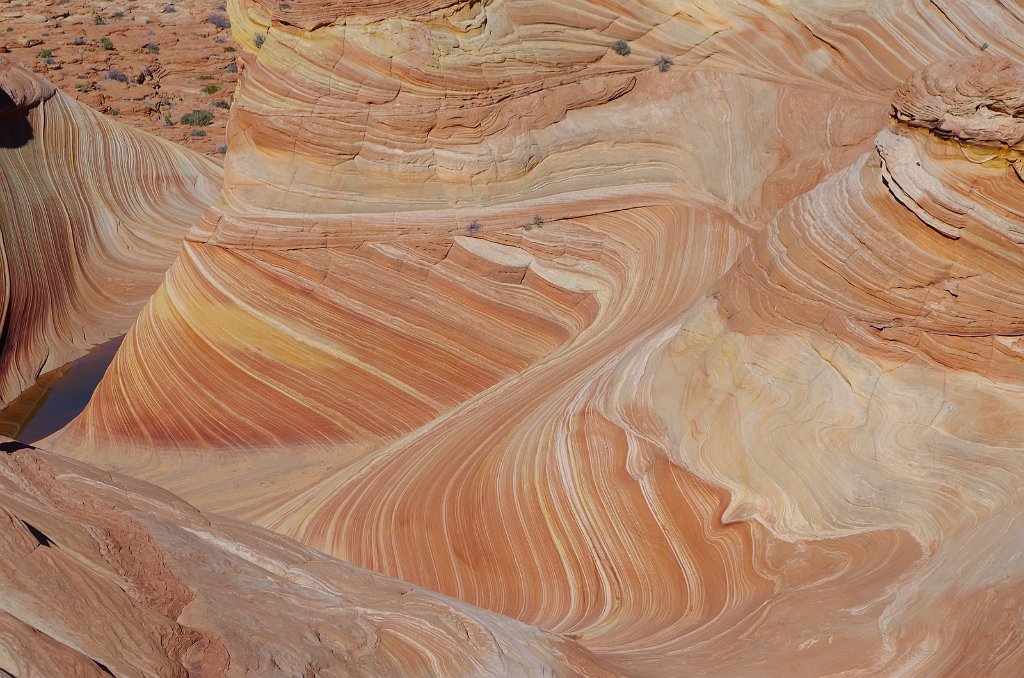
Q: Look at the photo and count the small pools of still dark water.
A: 1